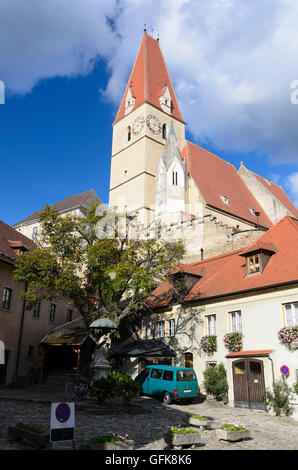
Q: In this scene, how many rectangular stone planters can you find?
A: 5